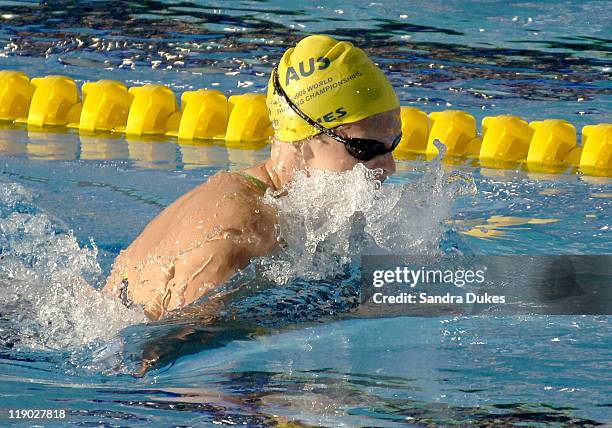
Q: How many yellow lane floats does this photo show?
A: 11